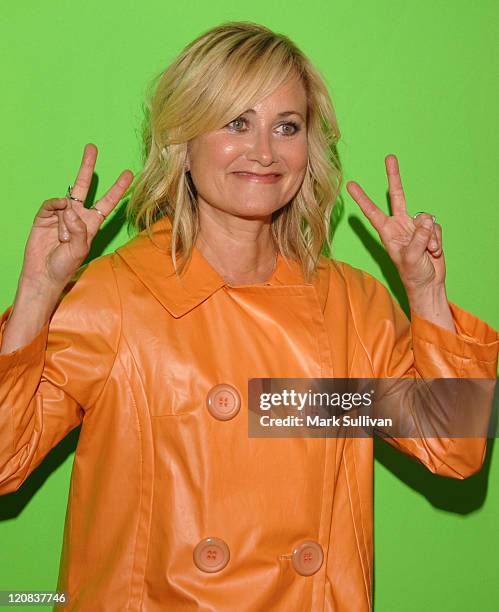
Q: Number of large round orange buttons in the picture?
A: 3